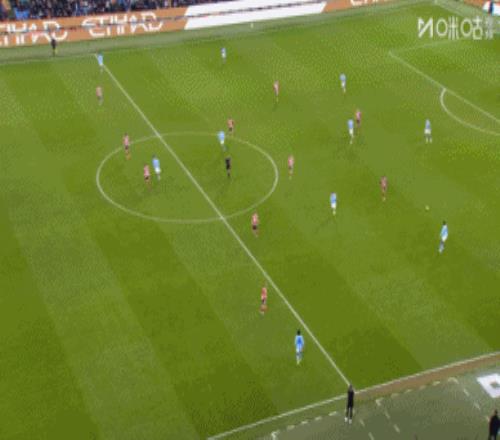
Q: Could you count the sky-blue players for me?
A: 10